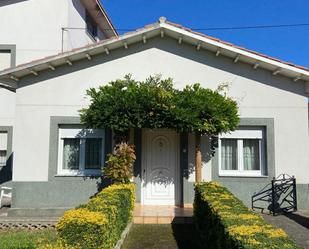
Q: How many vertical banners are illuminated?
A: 0